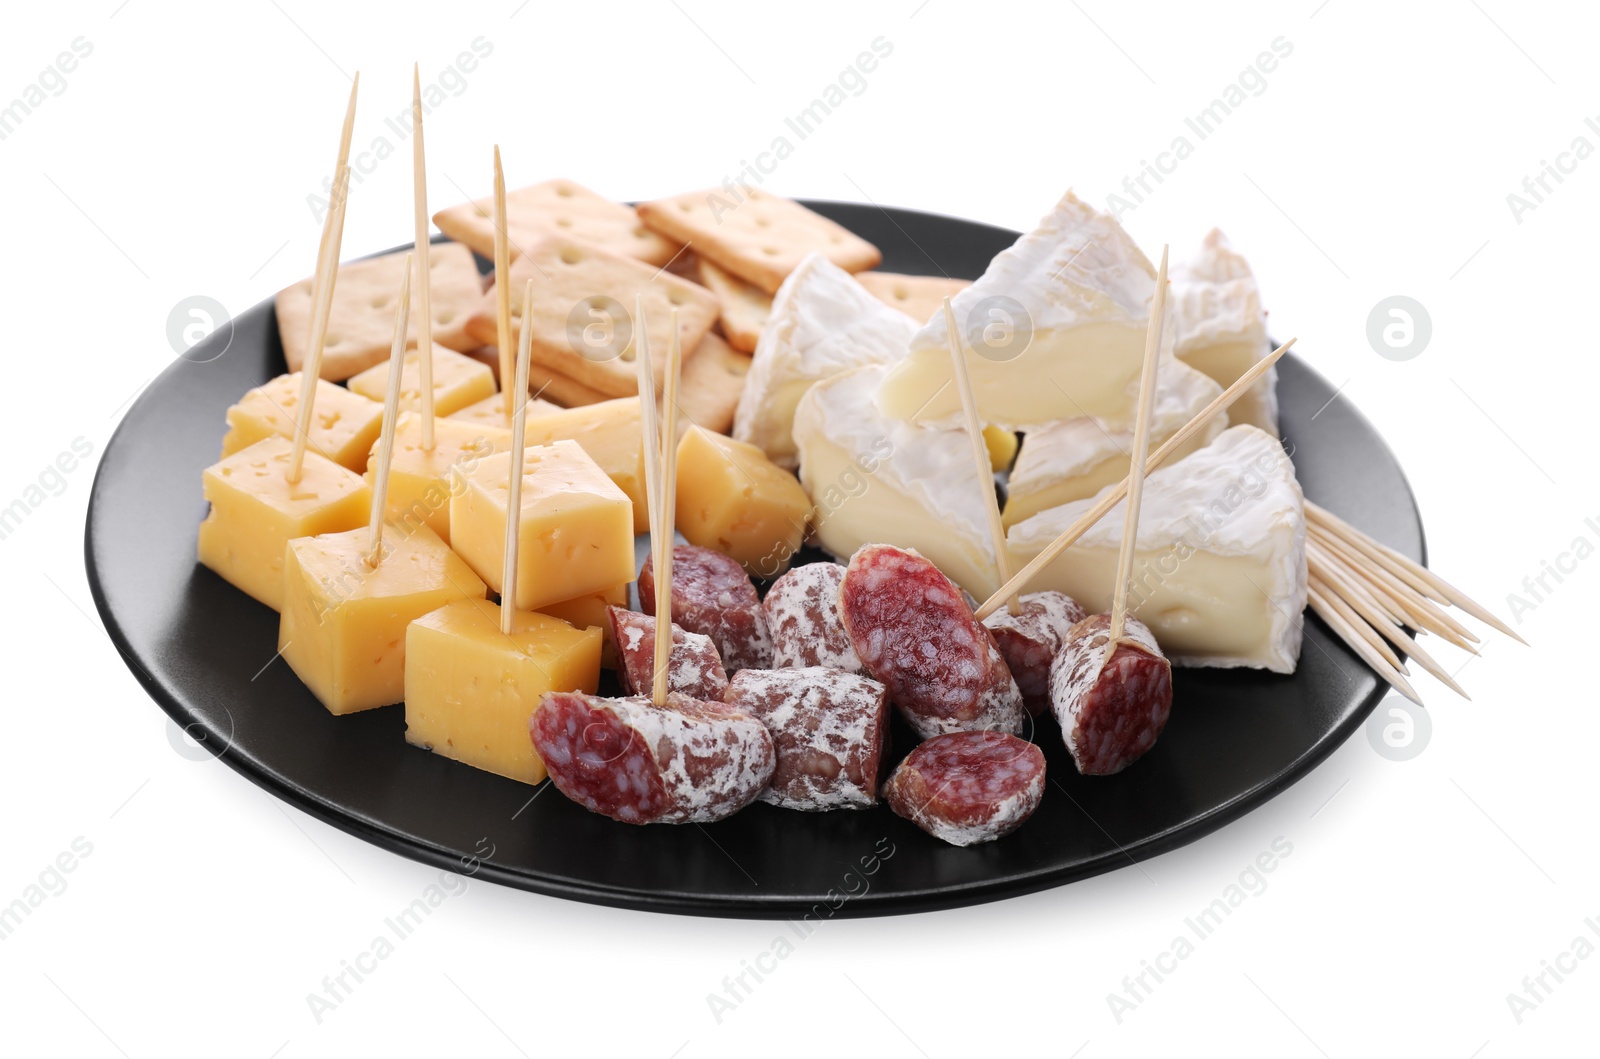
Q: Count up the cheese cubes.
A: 11